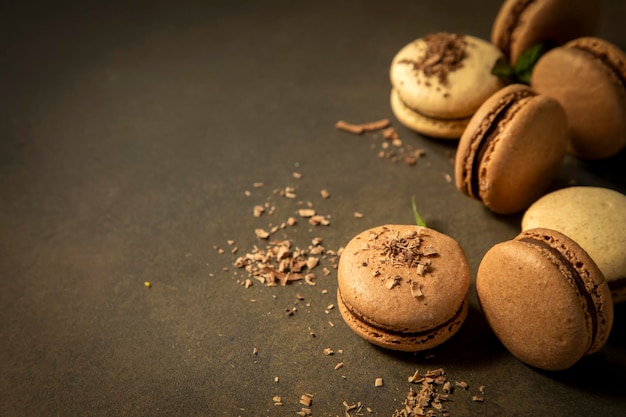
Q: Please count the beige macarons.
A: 2